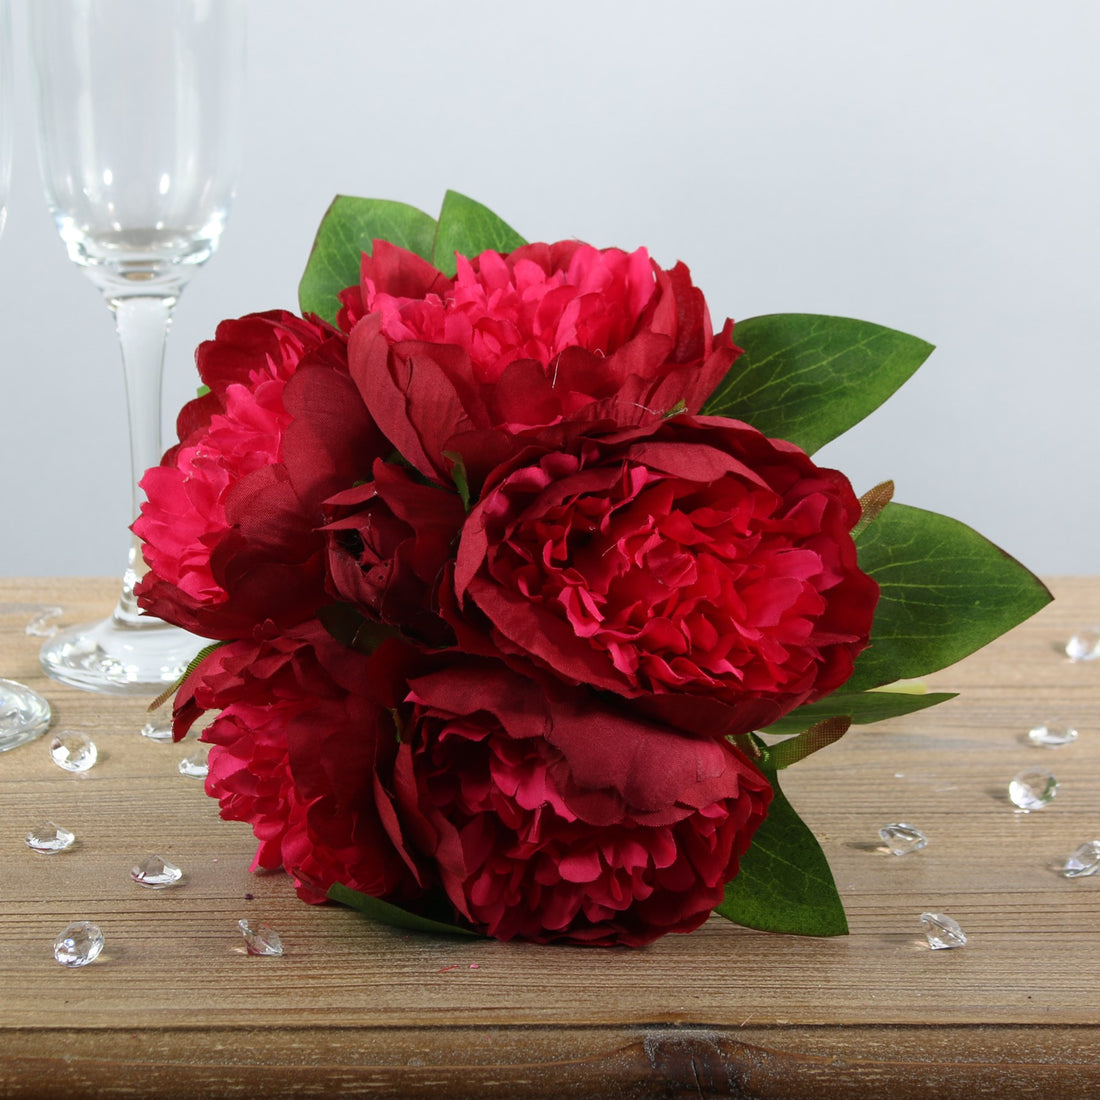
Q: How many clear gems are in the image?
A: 14